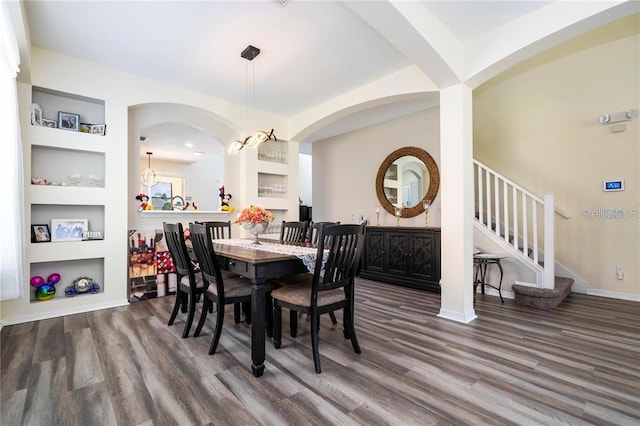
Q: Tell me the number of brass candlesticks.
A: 3